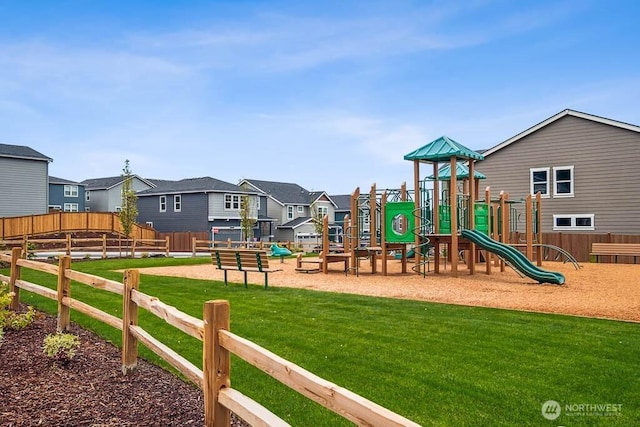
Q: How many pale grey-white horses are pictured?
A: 0